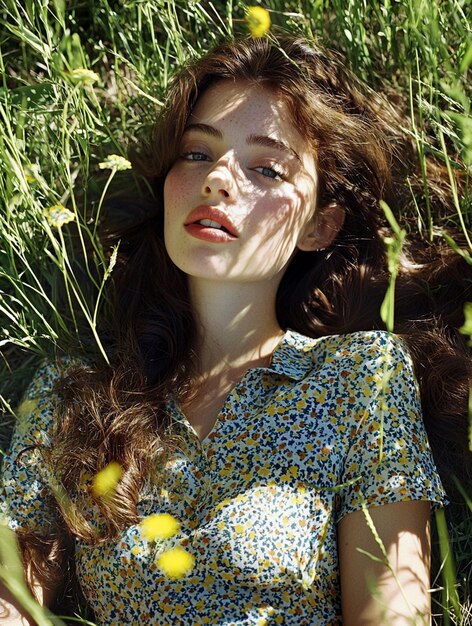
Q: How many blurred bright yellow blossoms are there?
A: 4